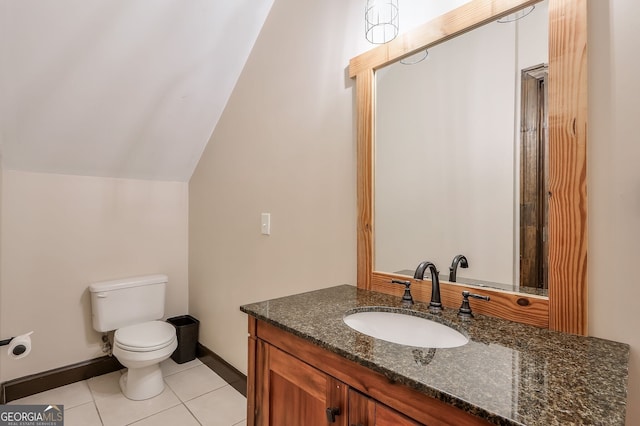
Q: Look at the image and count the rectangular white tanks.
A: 1